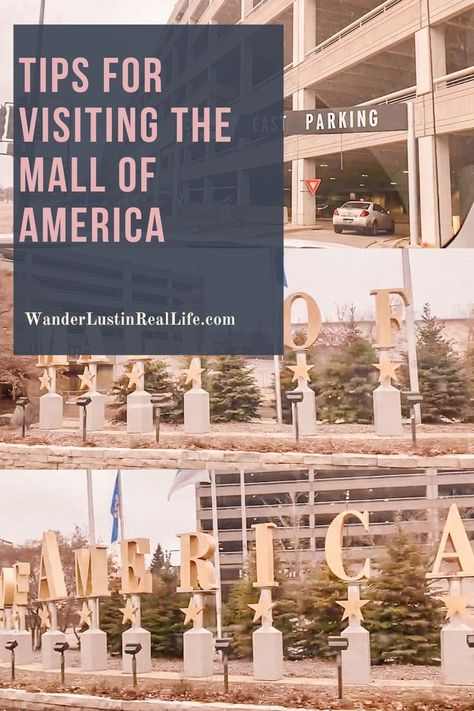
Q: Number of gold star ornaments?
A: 13